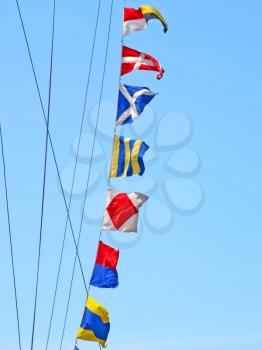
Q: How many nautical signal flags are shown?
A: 7